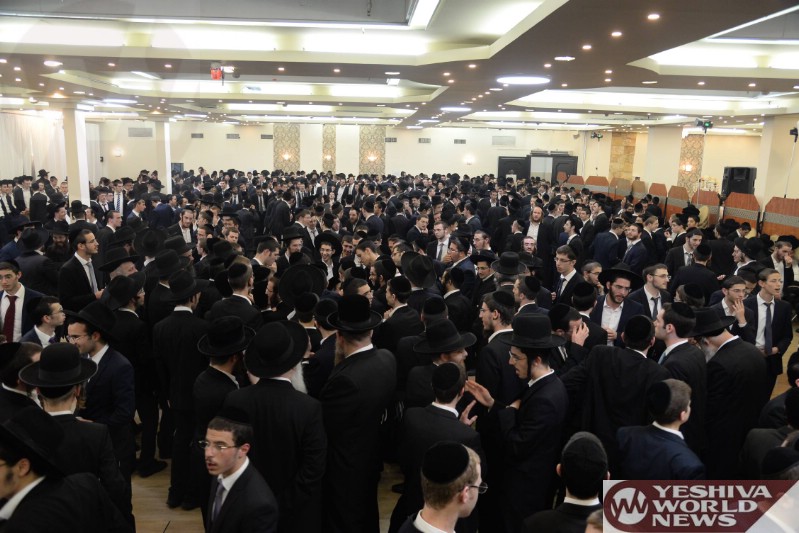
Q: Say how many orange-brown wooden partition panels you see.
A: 10